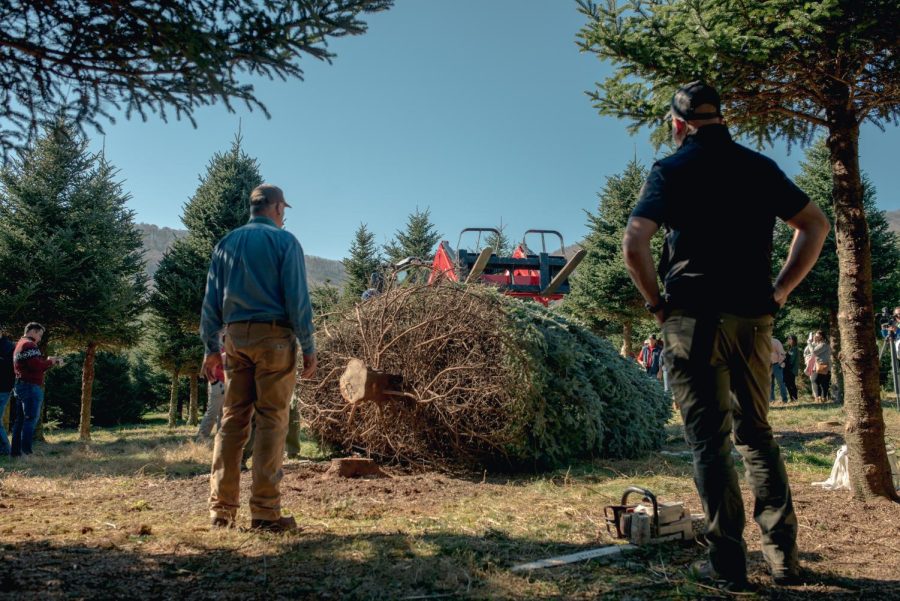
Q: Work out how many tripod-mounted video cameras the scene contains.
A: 1